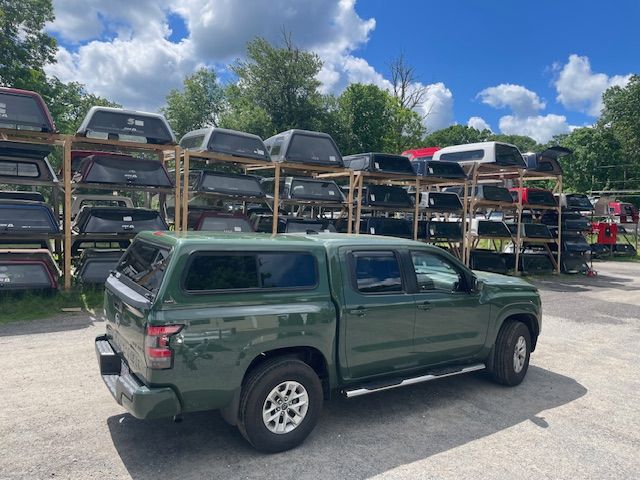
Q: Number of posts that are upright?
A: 11